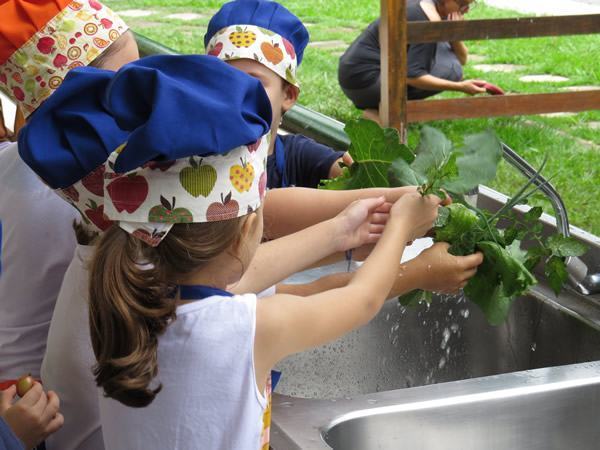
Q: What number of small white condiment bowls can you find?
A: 0